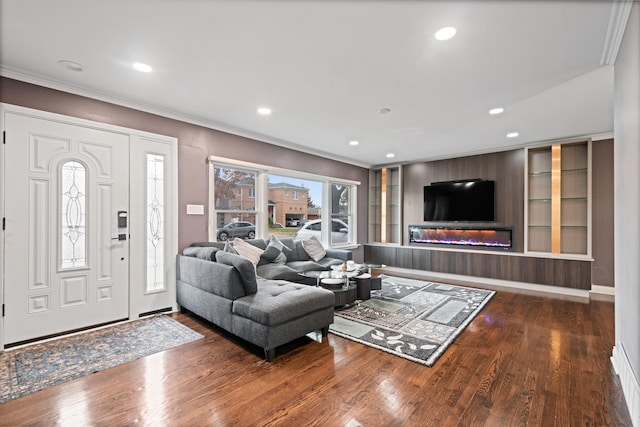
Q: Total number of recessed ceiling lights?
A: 7